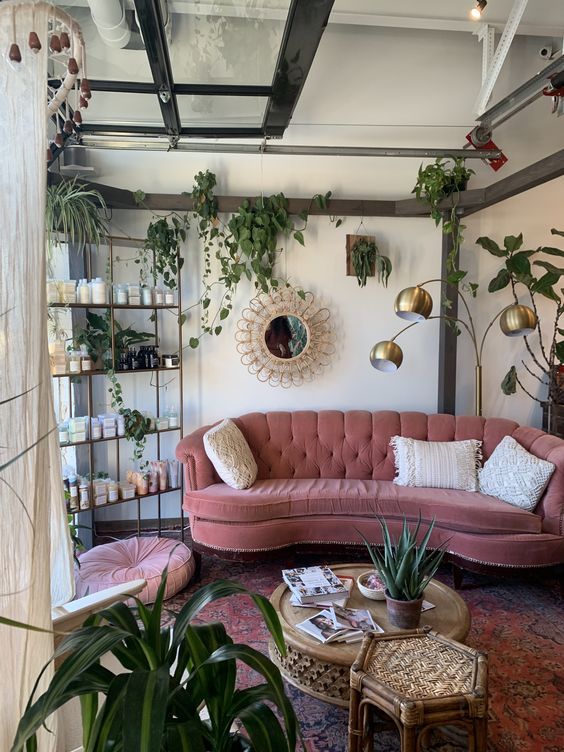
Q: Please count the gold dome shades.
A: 3